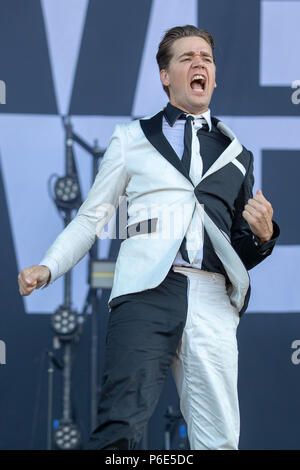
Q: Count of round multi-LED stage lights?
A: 3